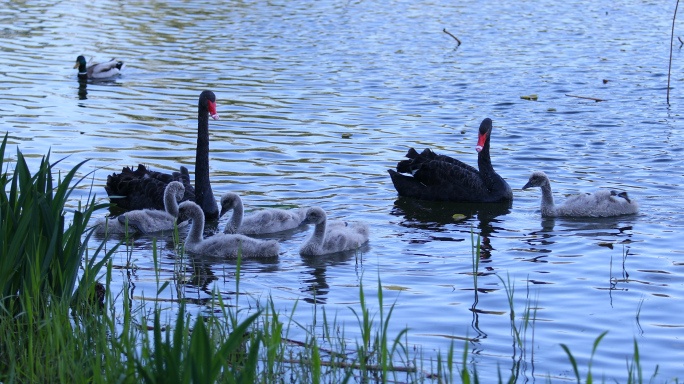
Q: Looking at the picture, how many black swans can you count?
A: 2